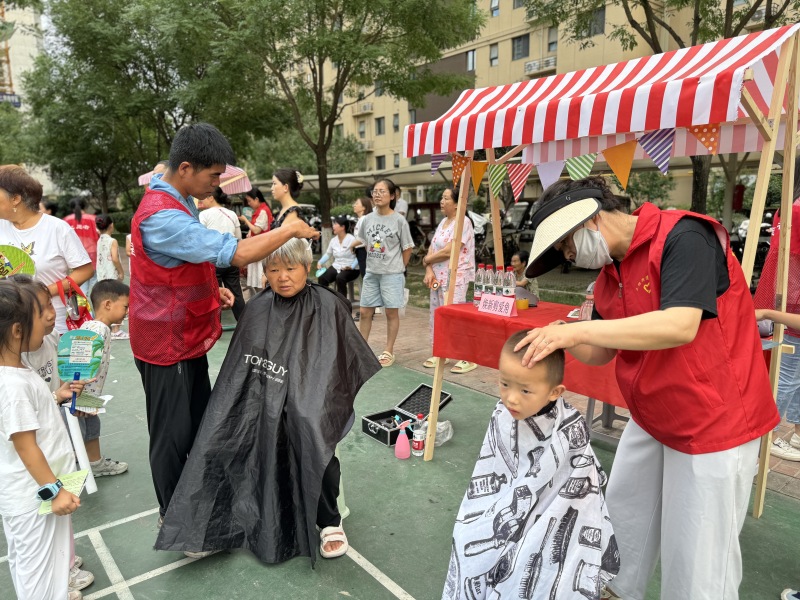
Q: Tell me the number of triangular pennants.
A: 10